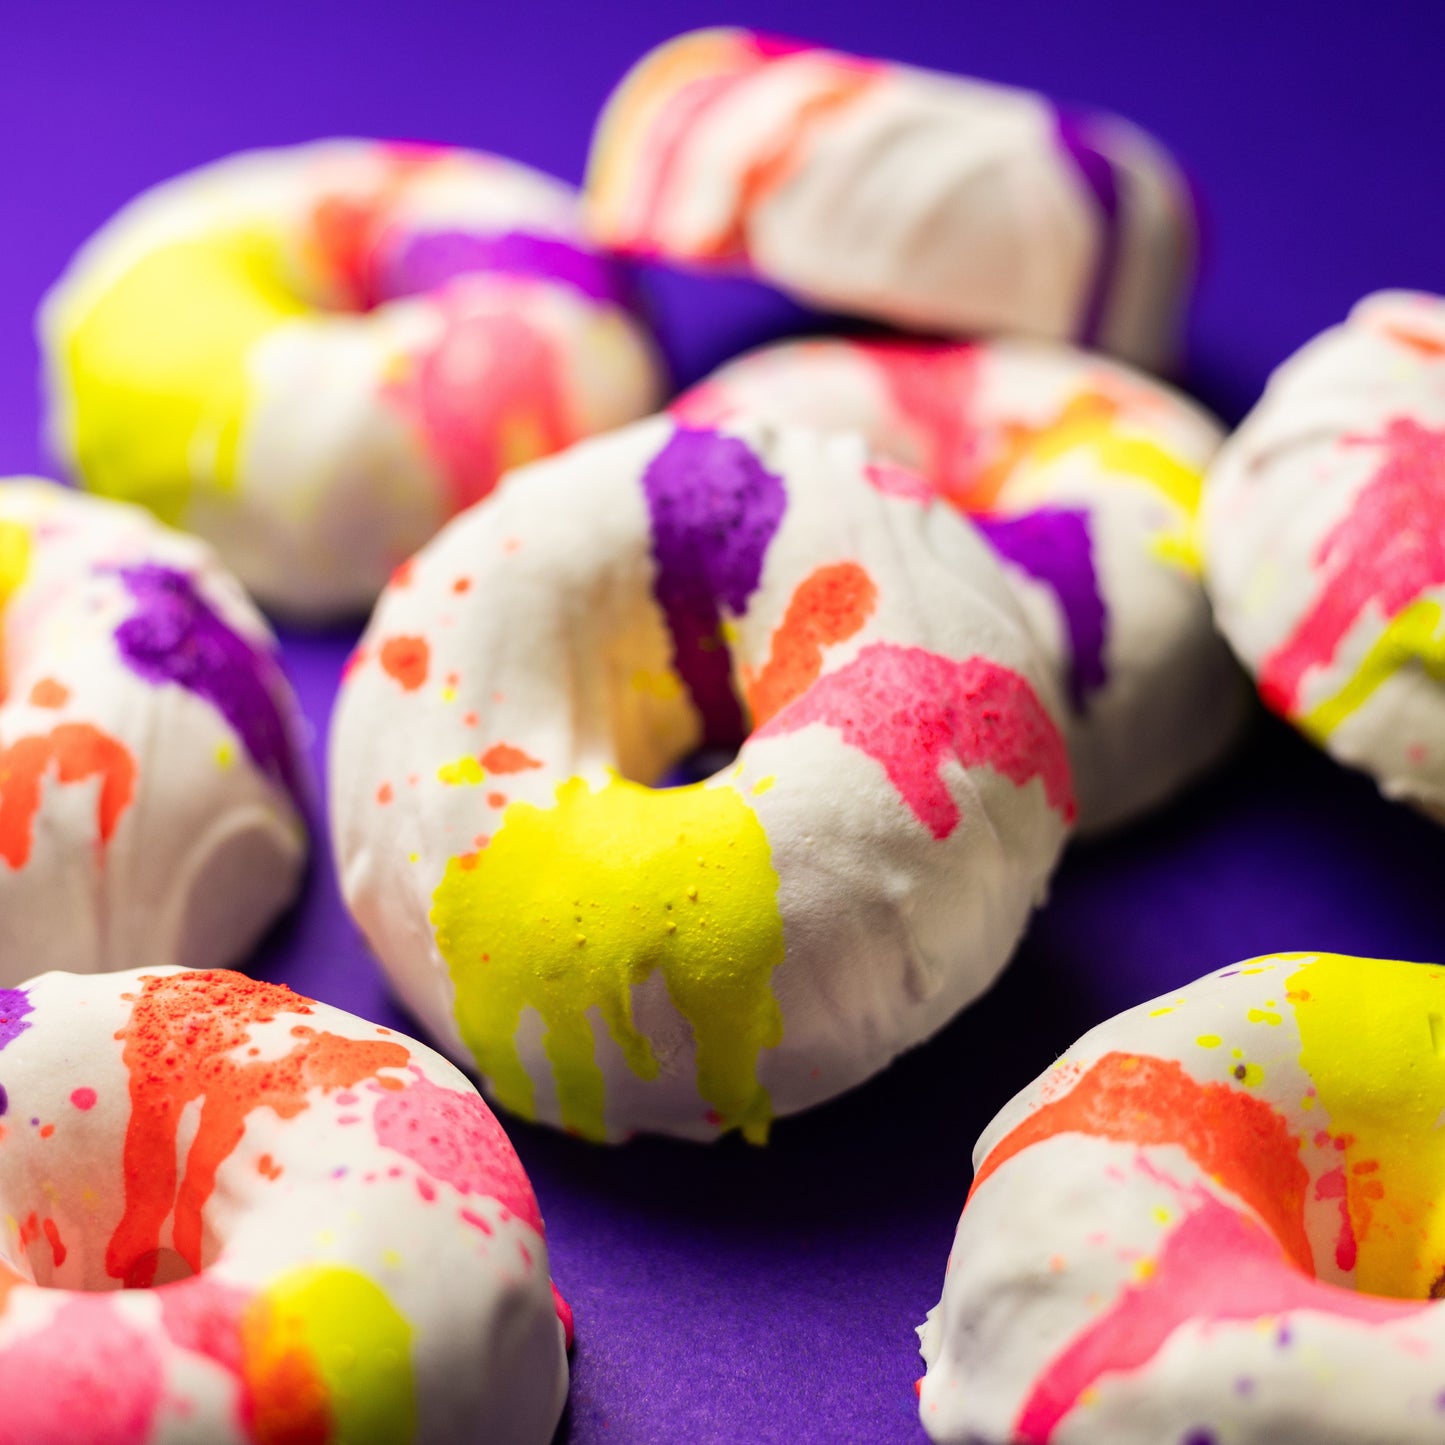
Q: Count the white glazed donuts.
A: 8